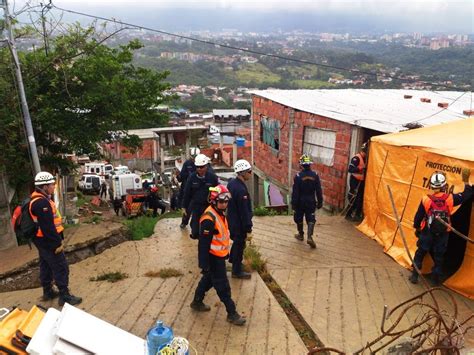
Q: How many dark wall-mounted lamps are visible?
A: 0